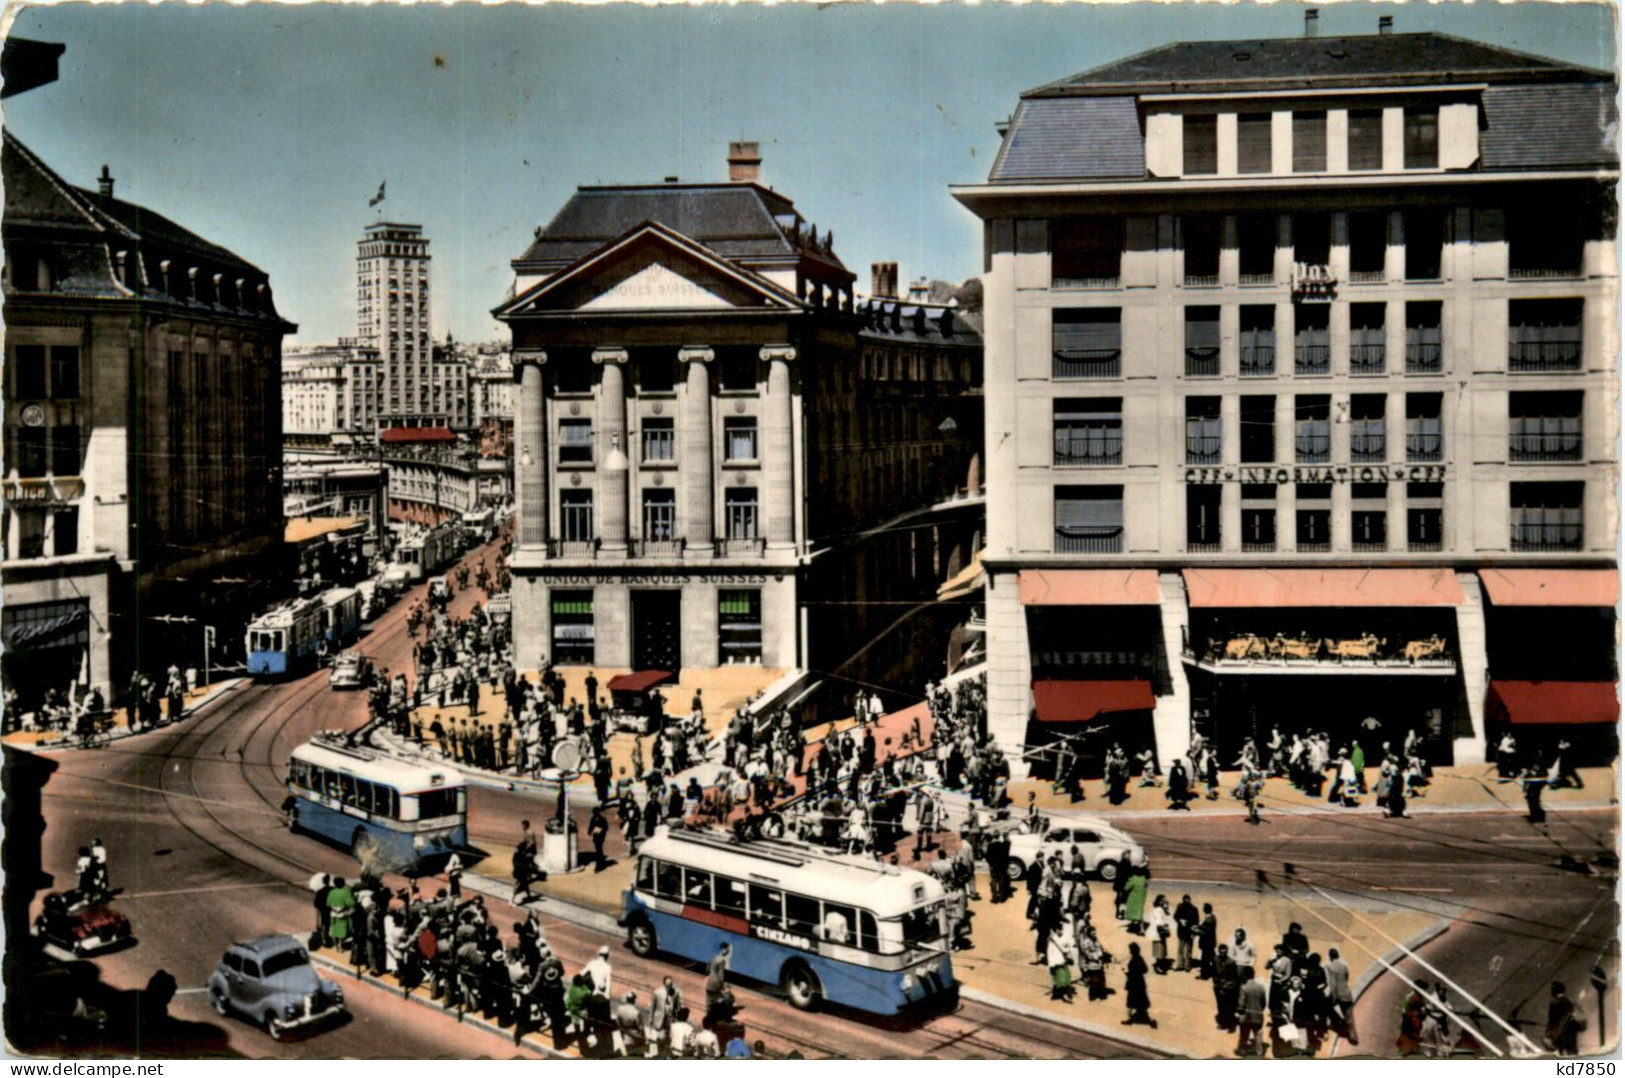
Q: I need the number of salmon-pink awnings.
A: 3